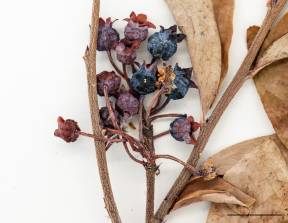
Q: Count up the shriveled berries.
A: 11